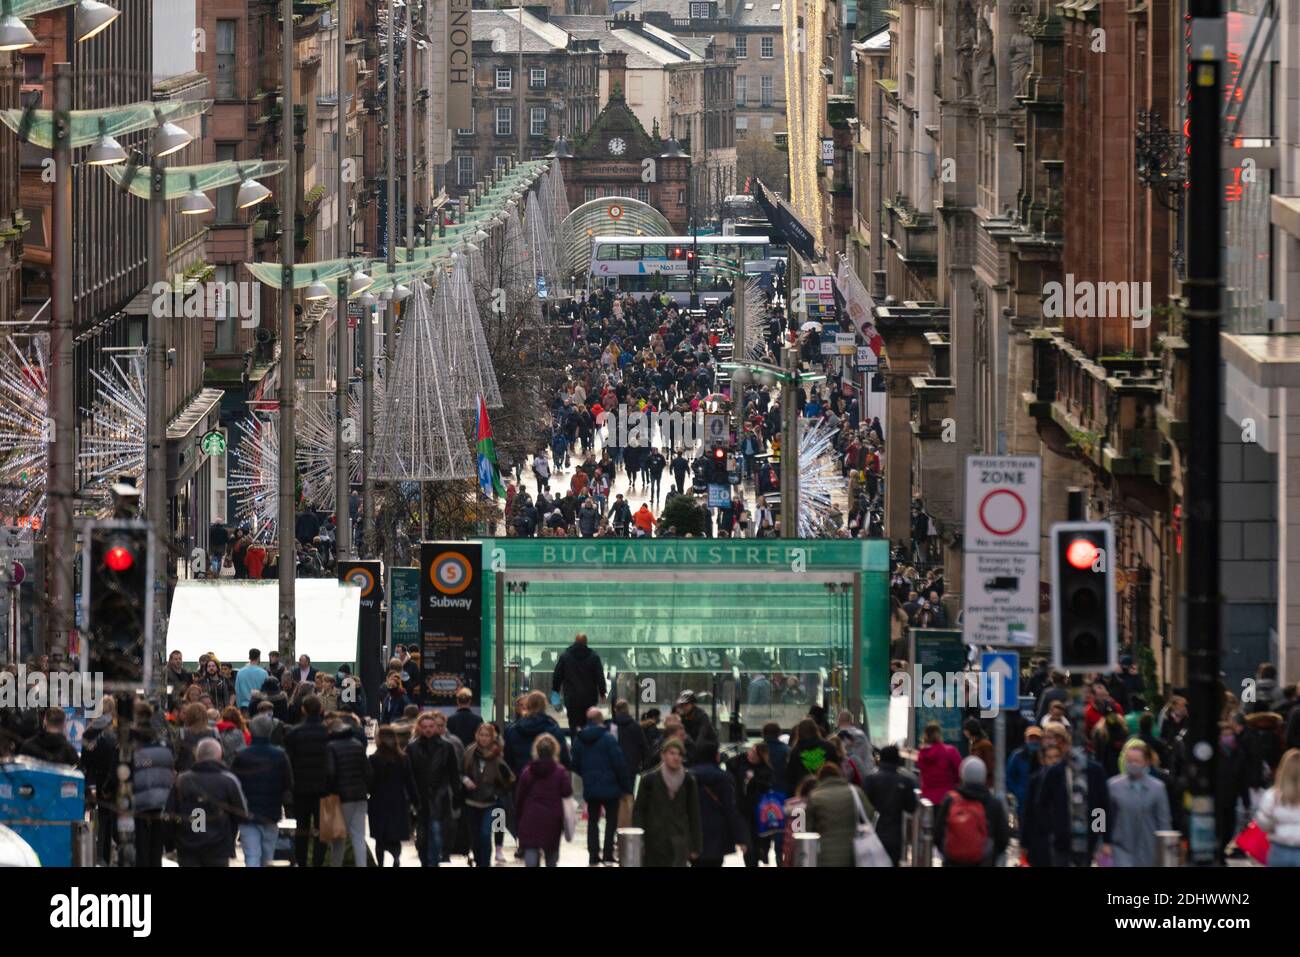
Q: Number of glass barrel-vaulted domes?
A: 1